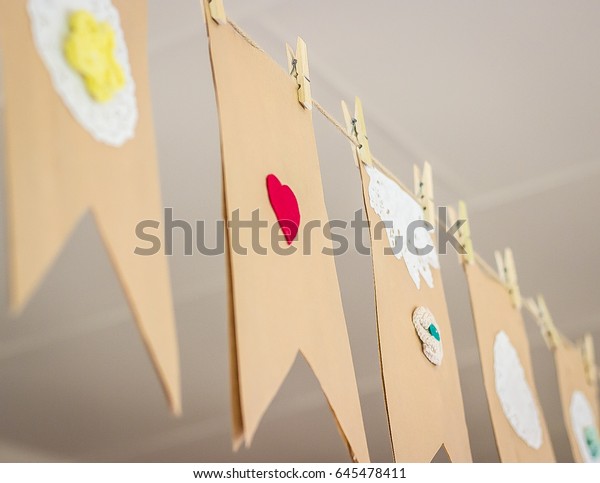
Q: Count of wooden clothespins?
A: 8